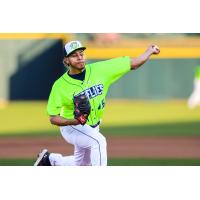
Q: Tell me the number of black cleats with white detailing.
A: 1